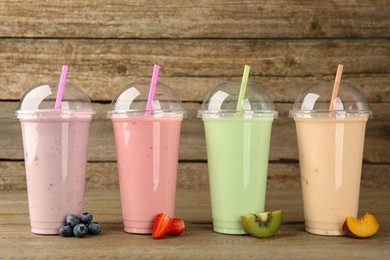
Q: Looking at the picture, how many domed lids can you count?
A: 4